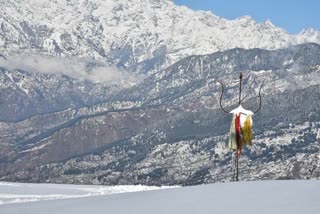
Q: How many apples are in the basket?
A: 0